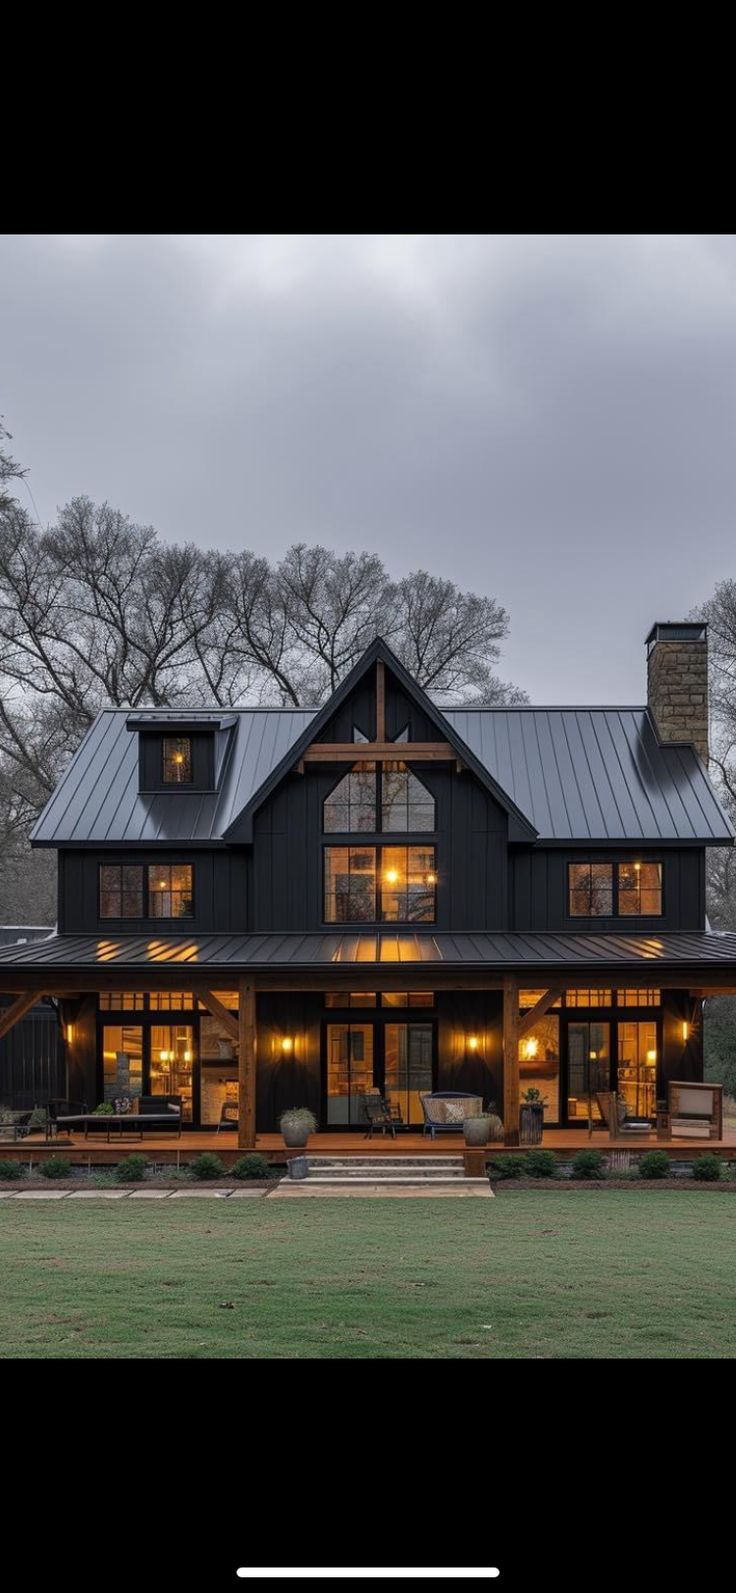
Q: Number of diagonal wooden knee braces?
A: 3